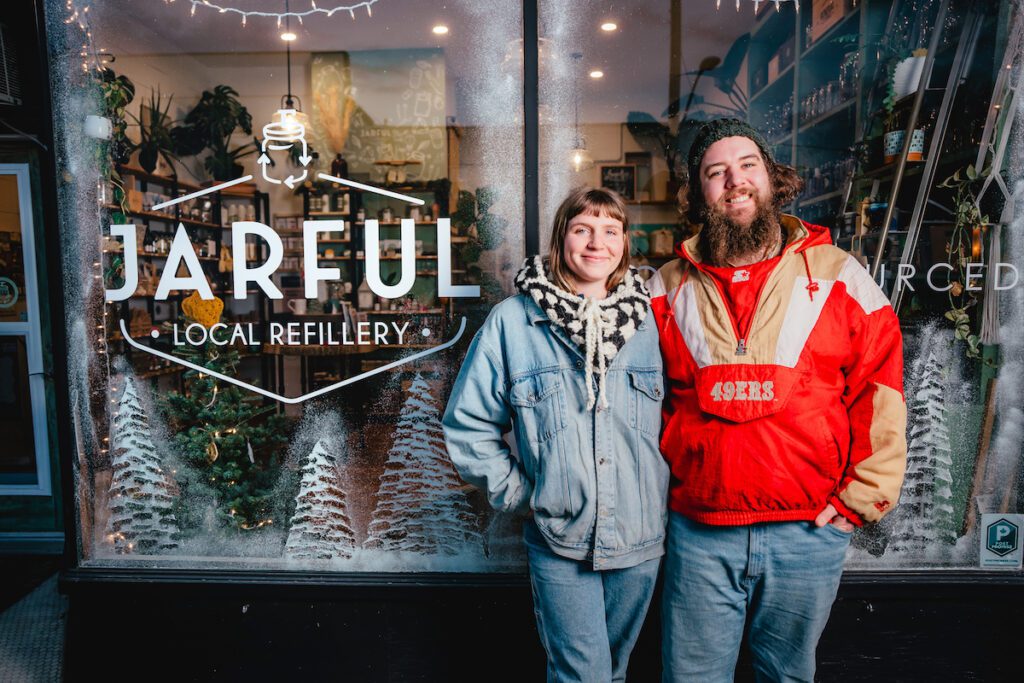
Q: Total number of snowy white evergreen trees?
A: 4